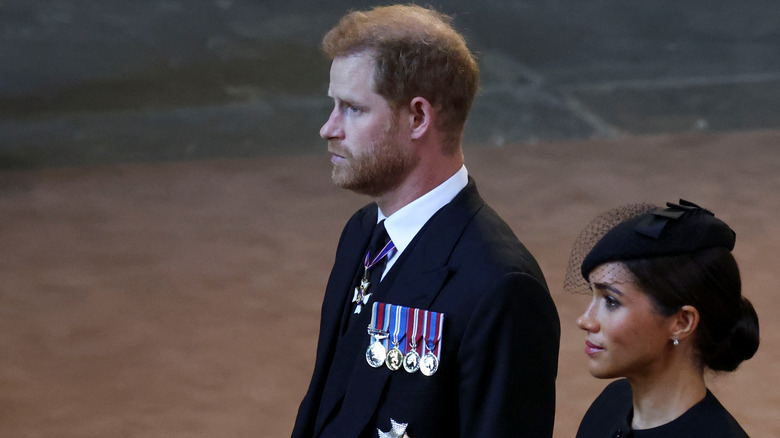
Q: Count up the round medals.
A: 4